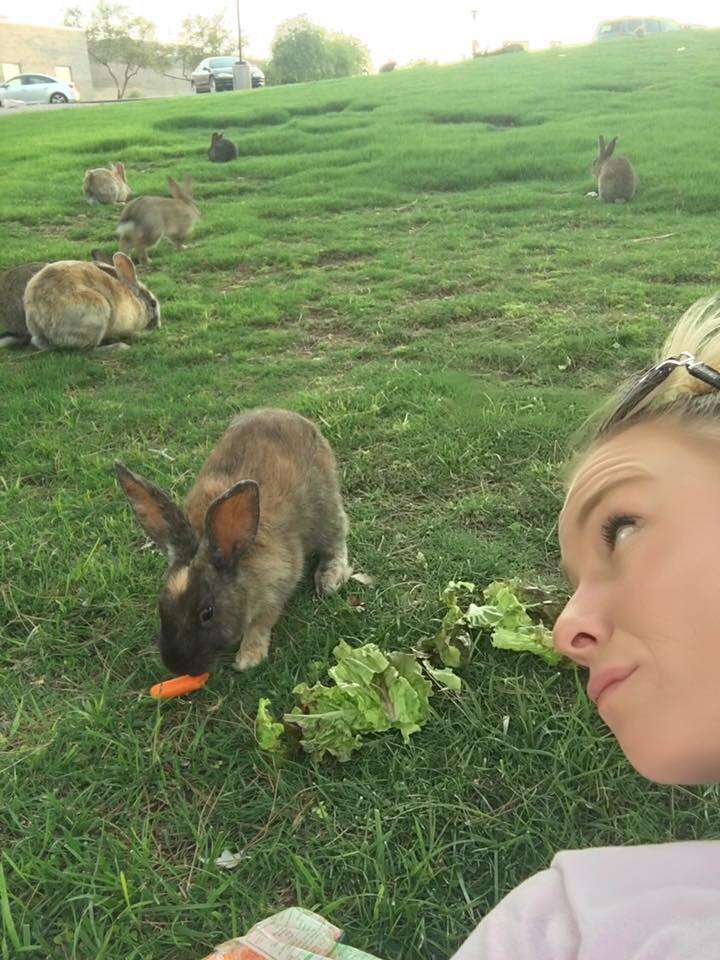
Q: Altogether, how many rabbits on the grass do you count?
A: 7